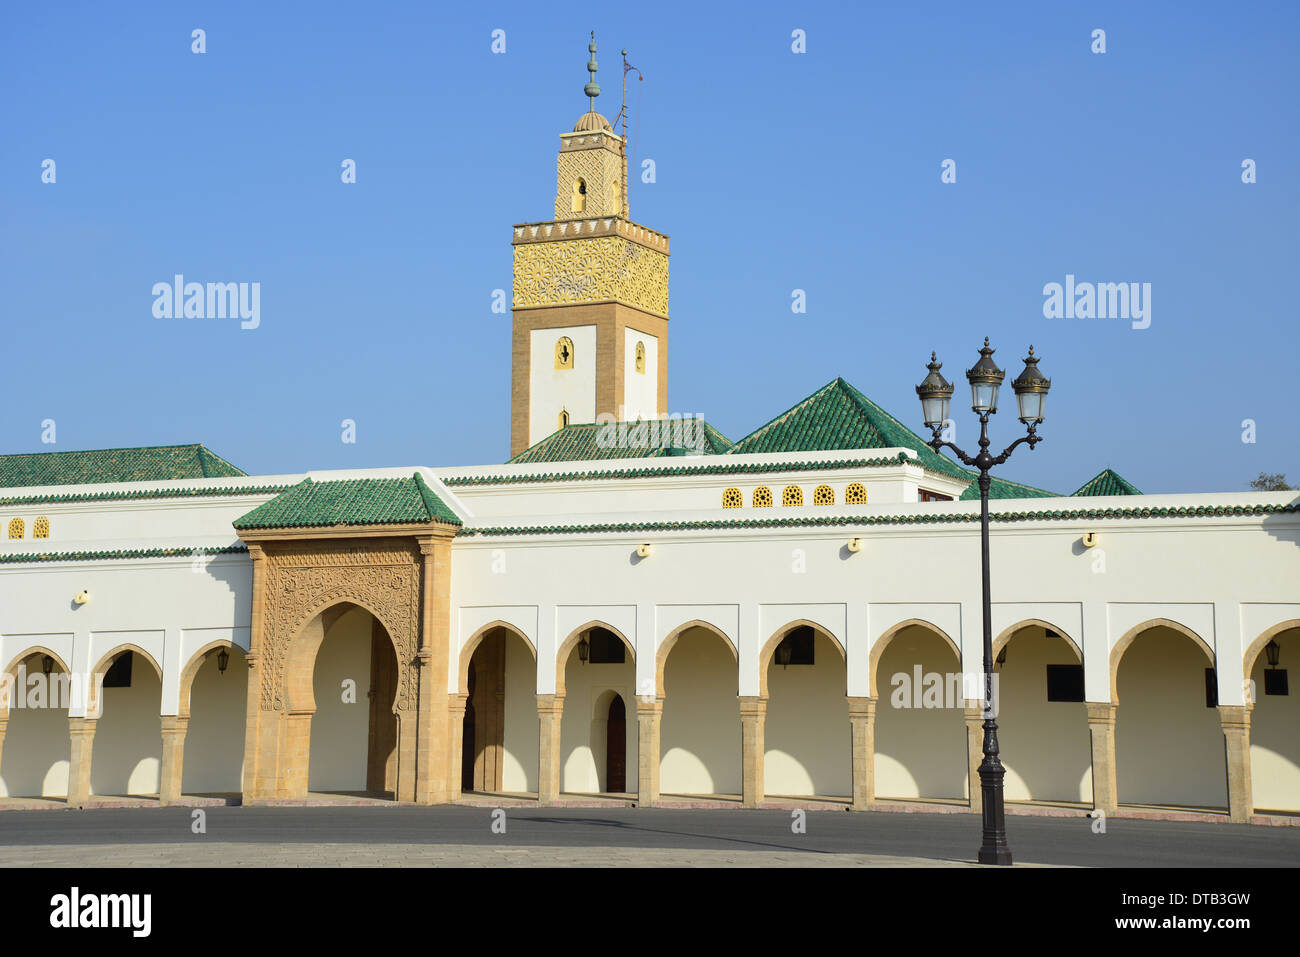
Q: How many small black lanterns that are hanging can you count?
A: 6